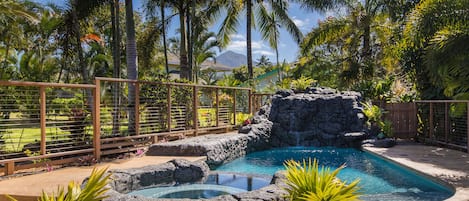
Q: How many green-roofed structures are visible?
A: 1